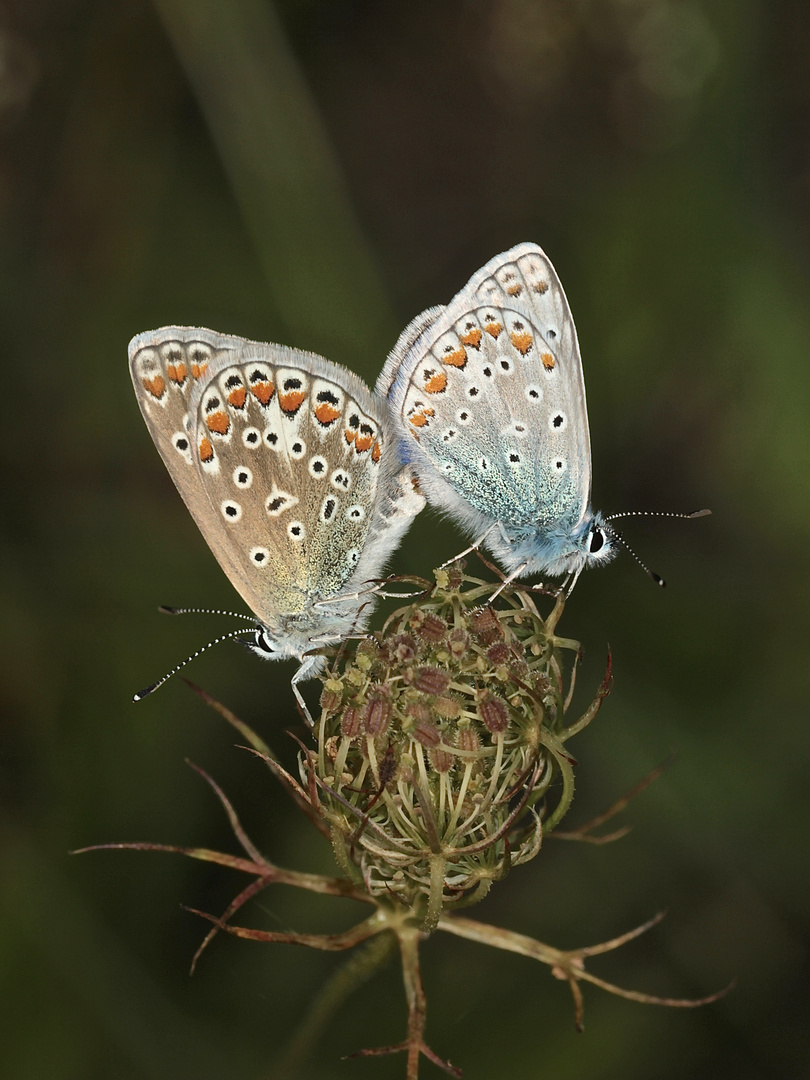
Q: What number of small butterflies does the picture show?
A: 2